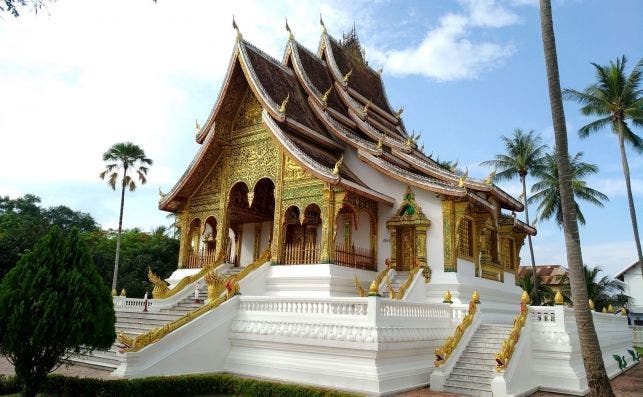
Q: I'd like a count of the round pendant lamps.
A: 0